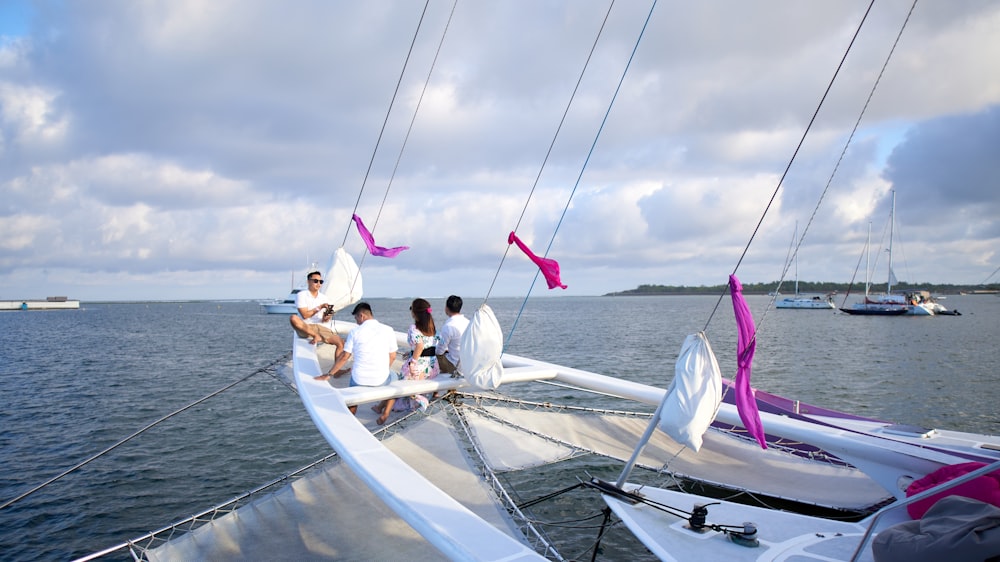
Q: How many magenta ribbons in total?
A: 3